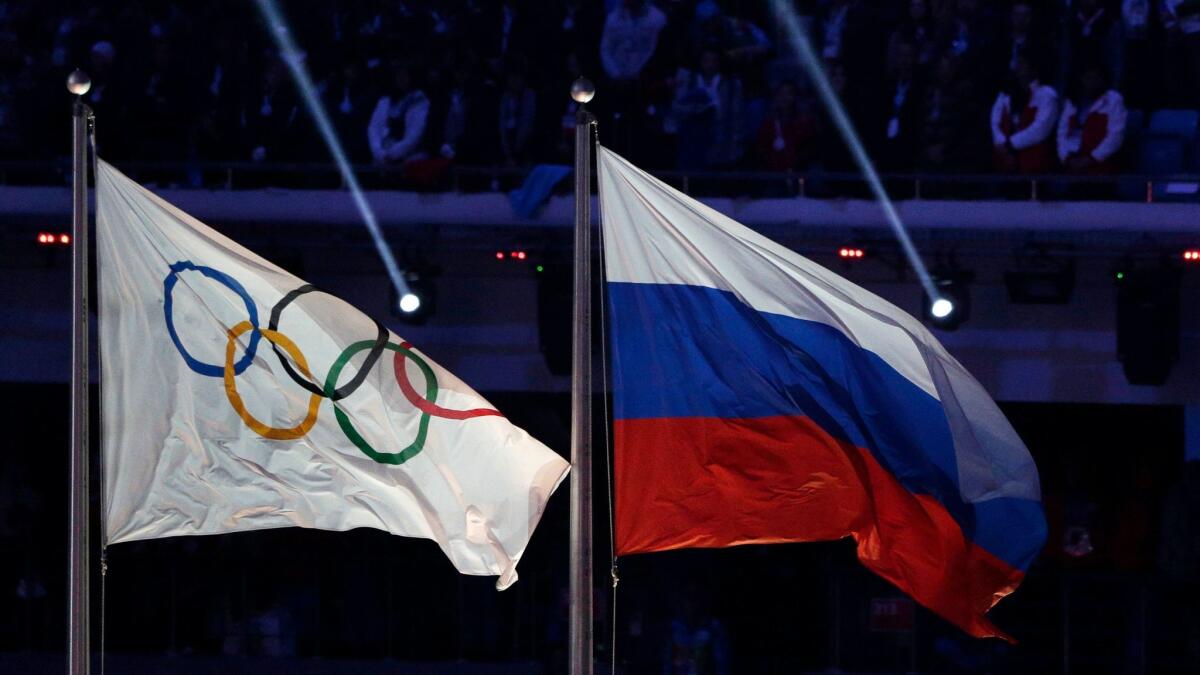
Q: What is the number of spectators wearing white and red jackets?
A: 2